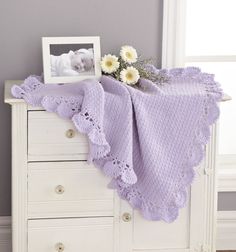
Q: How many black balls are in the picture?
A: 0